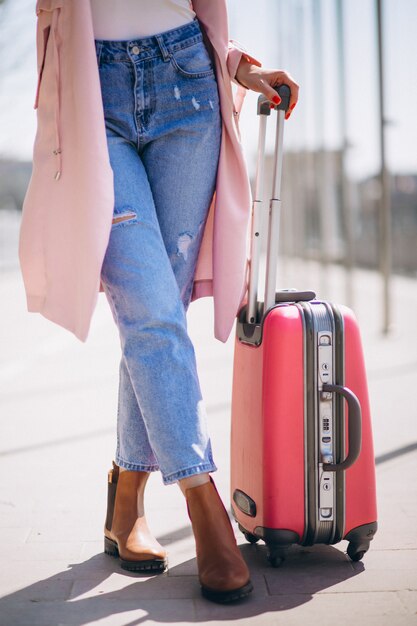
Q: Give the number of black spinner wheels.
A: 3